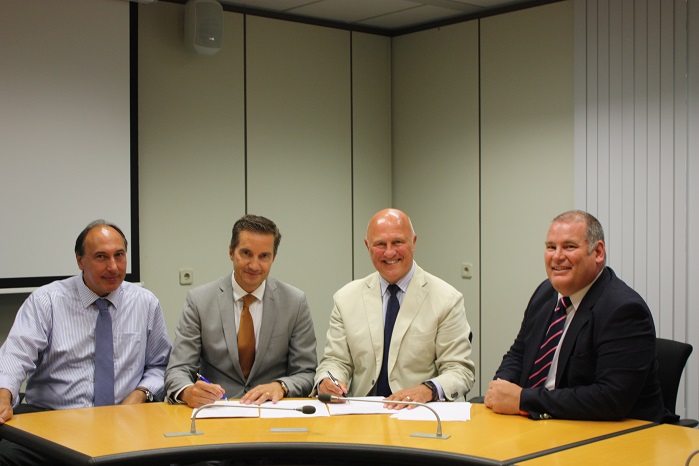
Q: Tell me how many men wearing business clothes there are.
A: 4